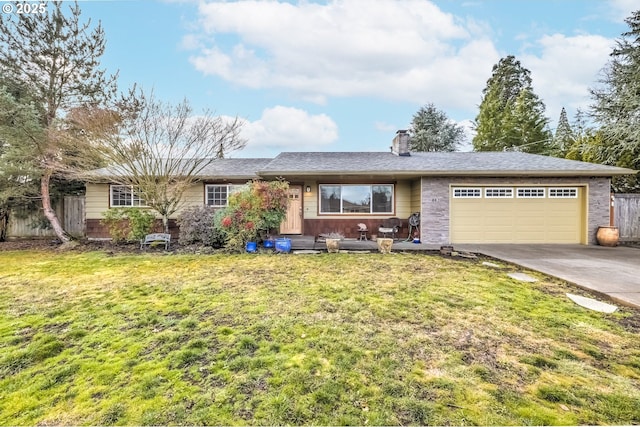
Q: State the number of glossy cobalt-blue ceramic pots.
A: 3